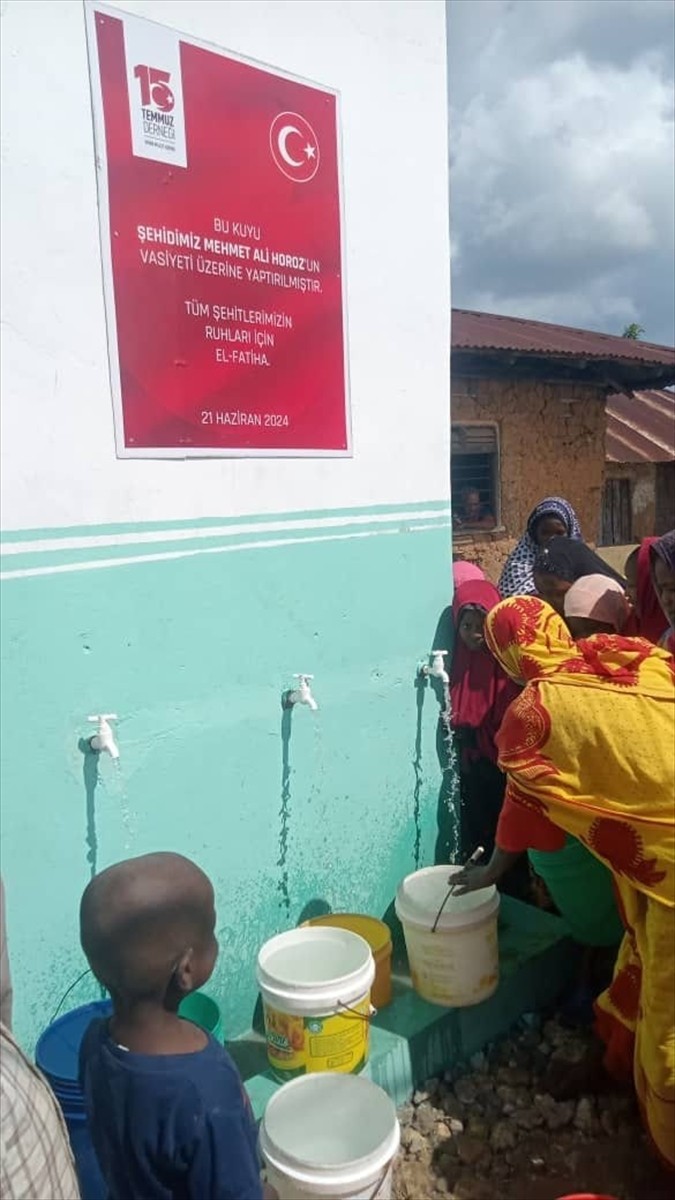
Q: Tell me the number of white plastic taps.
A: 3